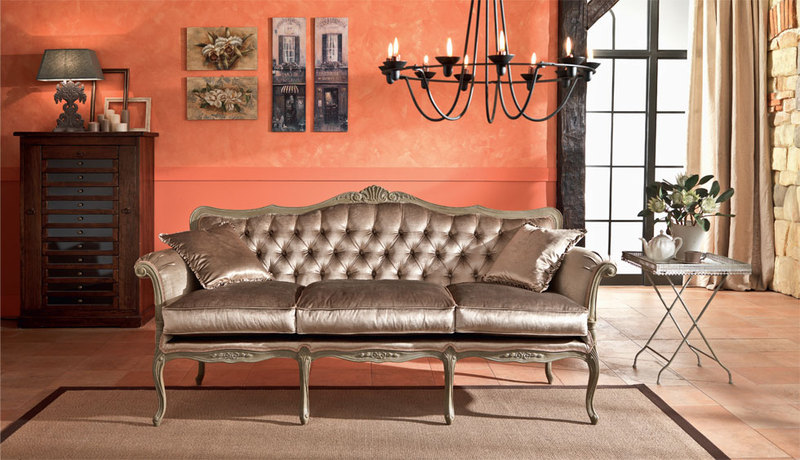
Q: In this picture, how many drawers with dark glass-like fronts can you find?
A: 11